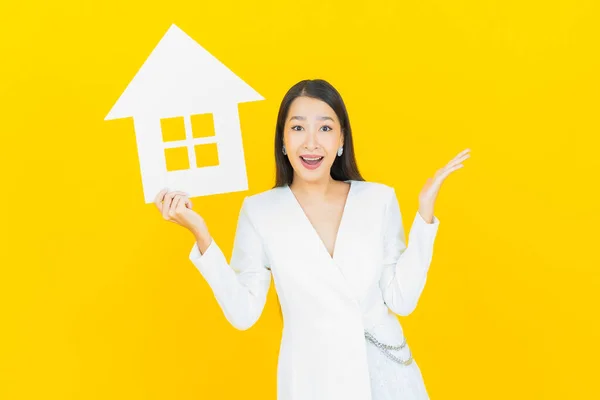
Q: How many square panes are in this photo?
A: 4